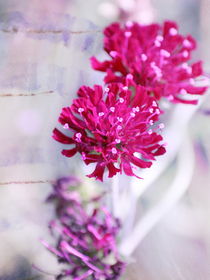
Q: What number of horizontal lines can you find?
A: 3